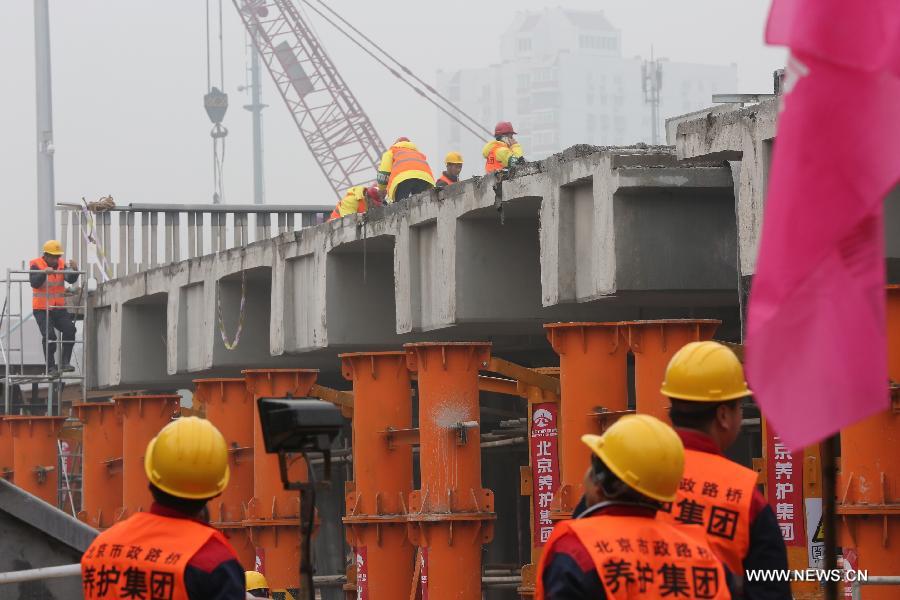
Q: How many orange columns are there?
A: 11